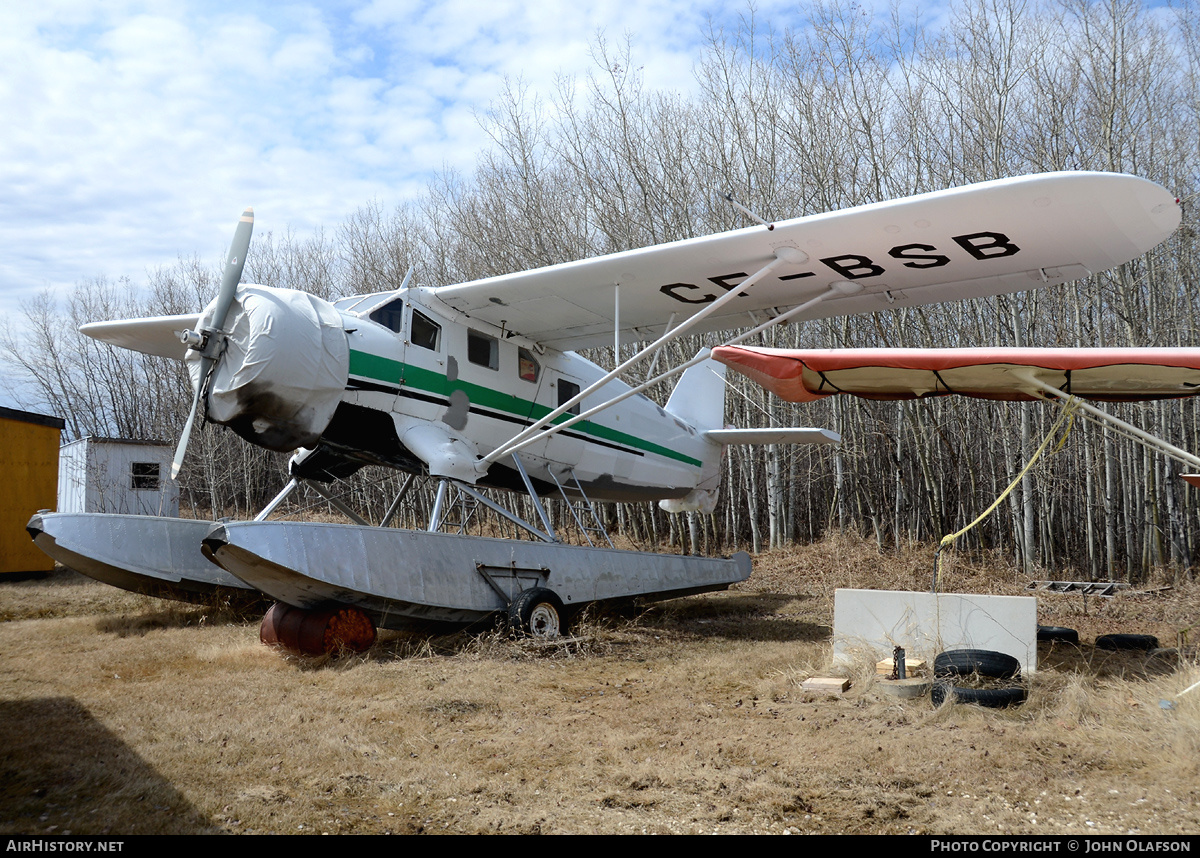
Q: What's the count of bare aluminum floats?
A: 2